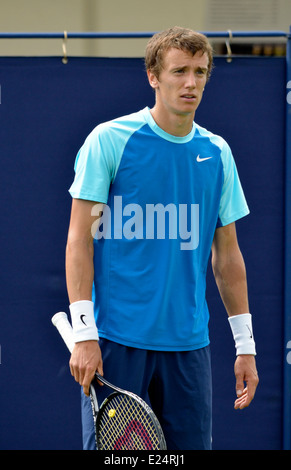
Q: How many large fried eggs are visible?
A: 0